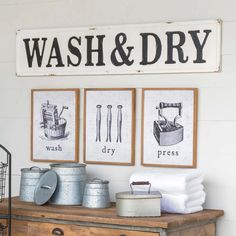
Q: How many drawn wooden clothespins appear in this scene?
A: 3